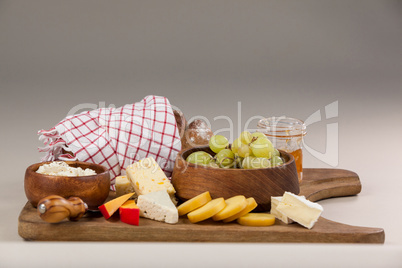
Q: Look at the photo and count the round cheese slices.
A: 5